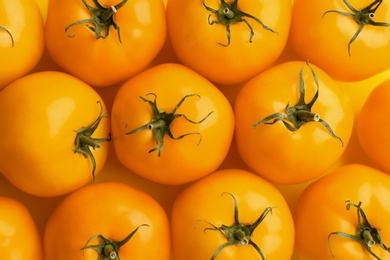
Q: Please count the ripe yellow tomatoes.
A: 12